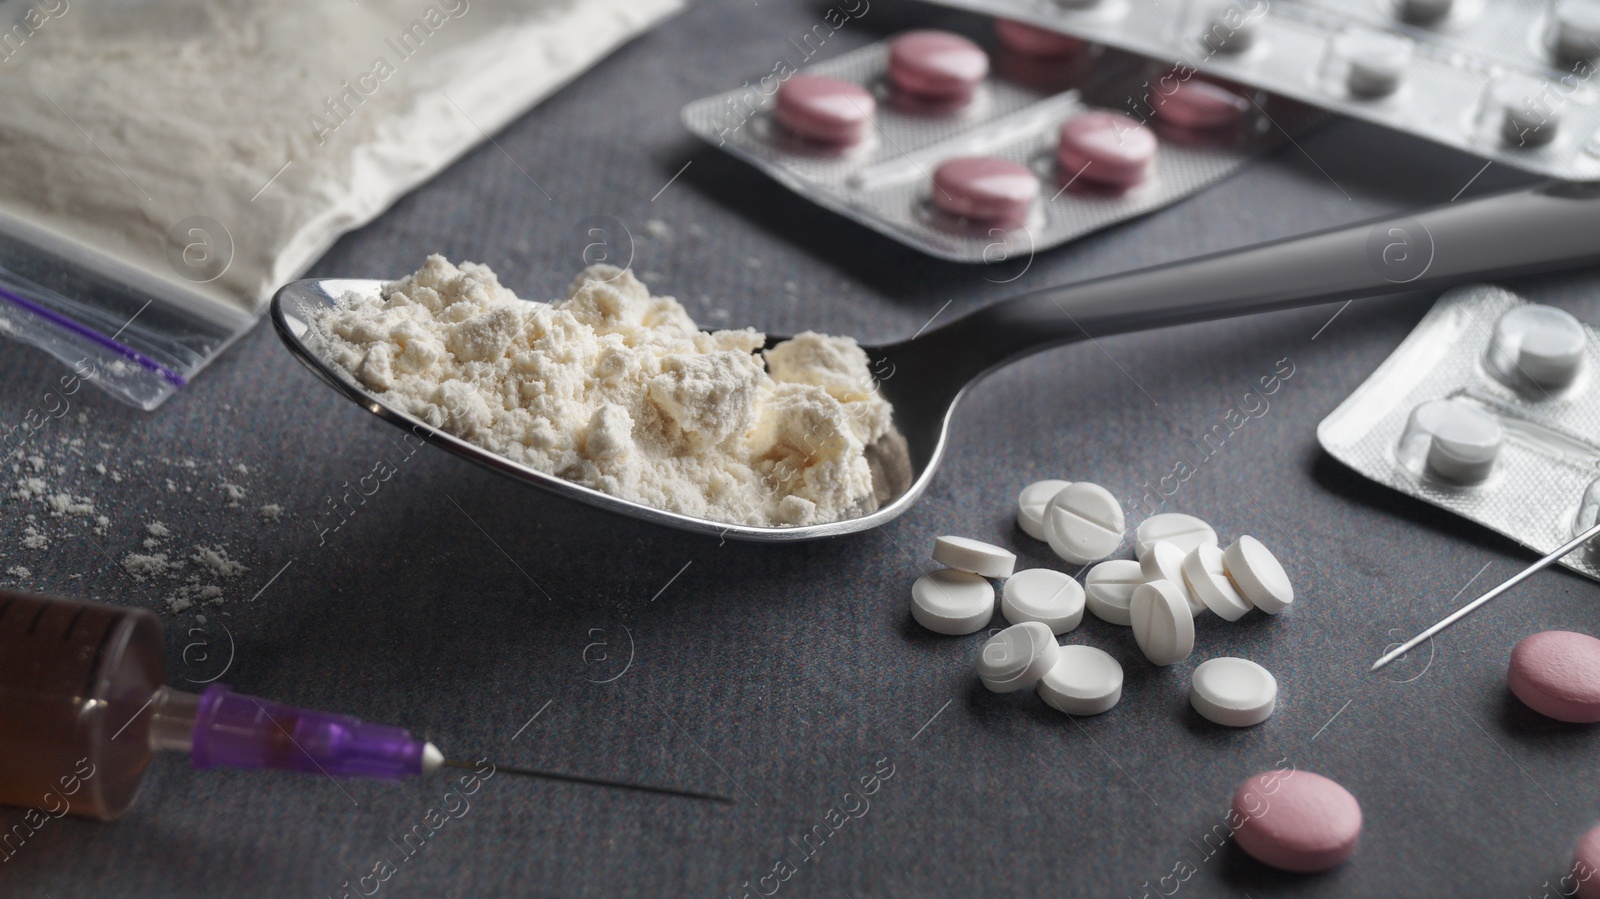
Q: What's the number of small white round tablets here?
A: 14